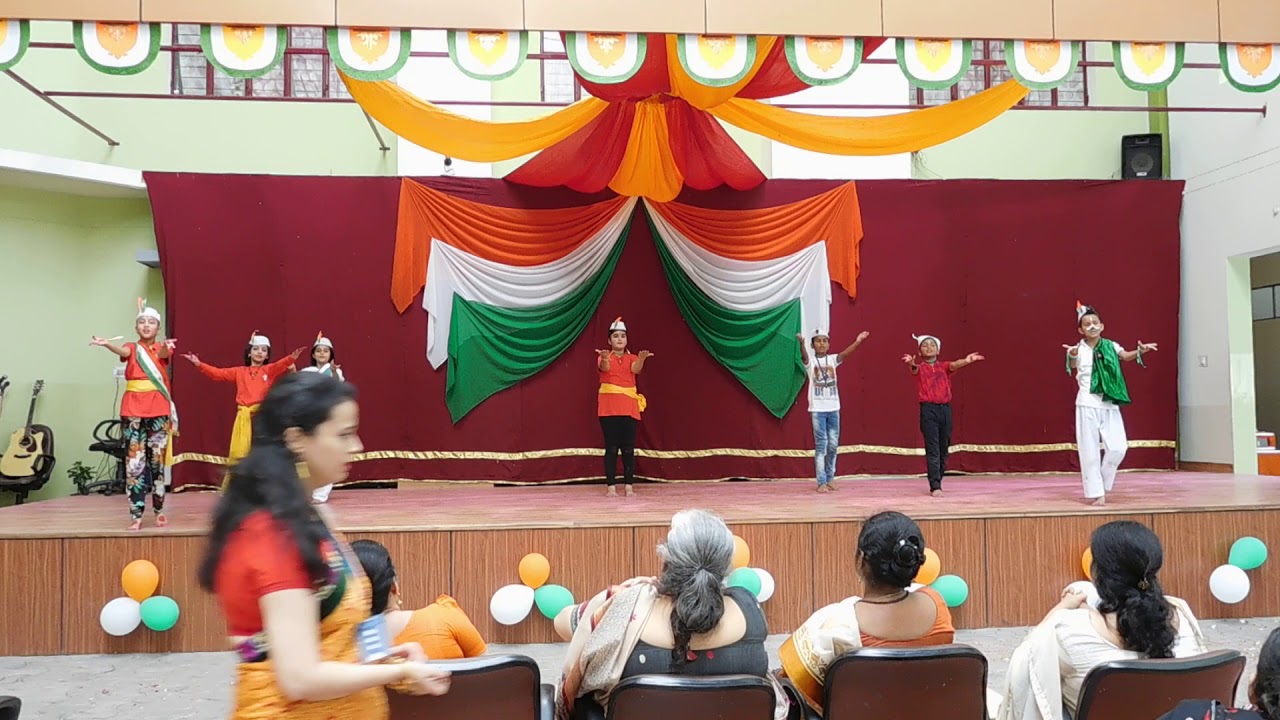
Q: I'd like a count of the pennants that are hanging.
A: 12